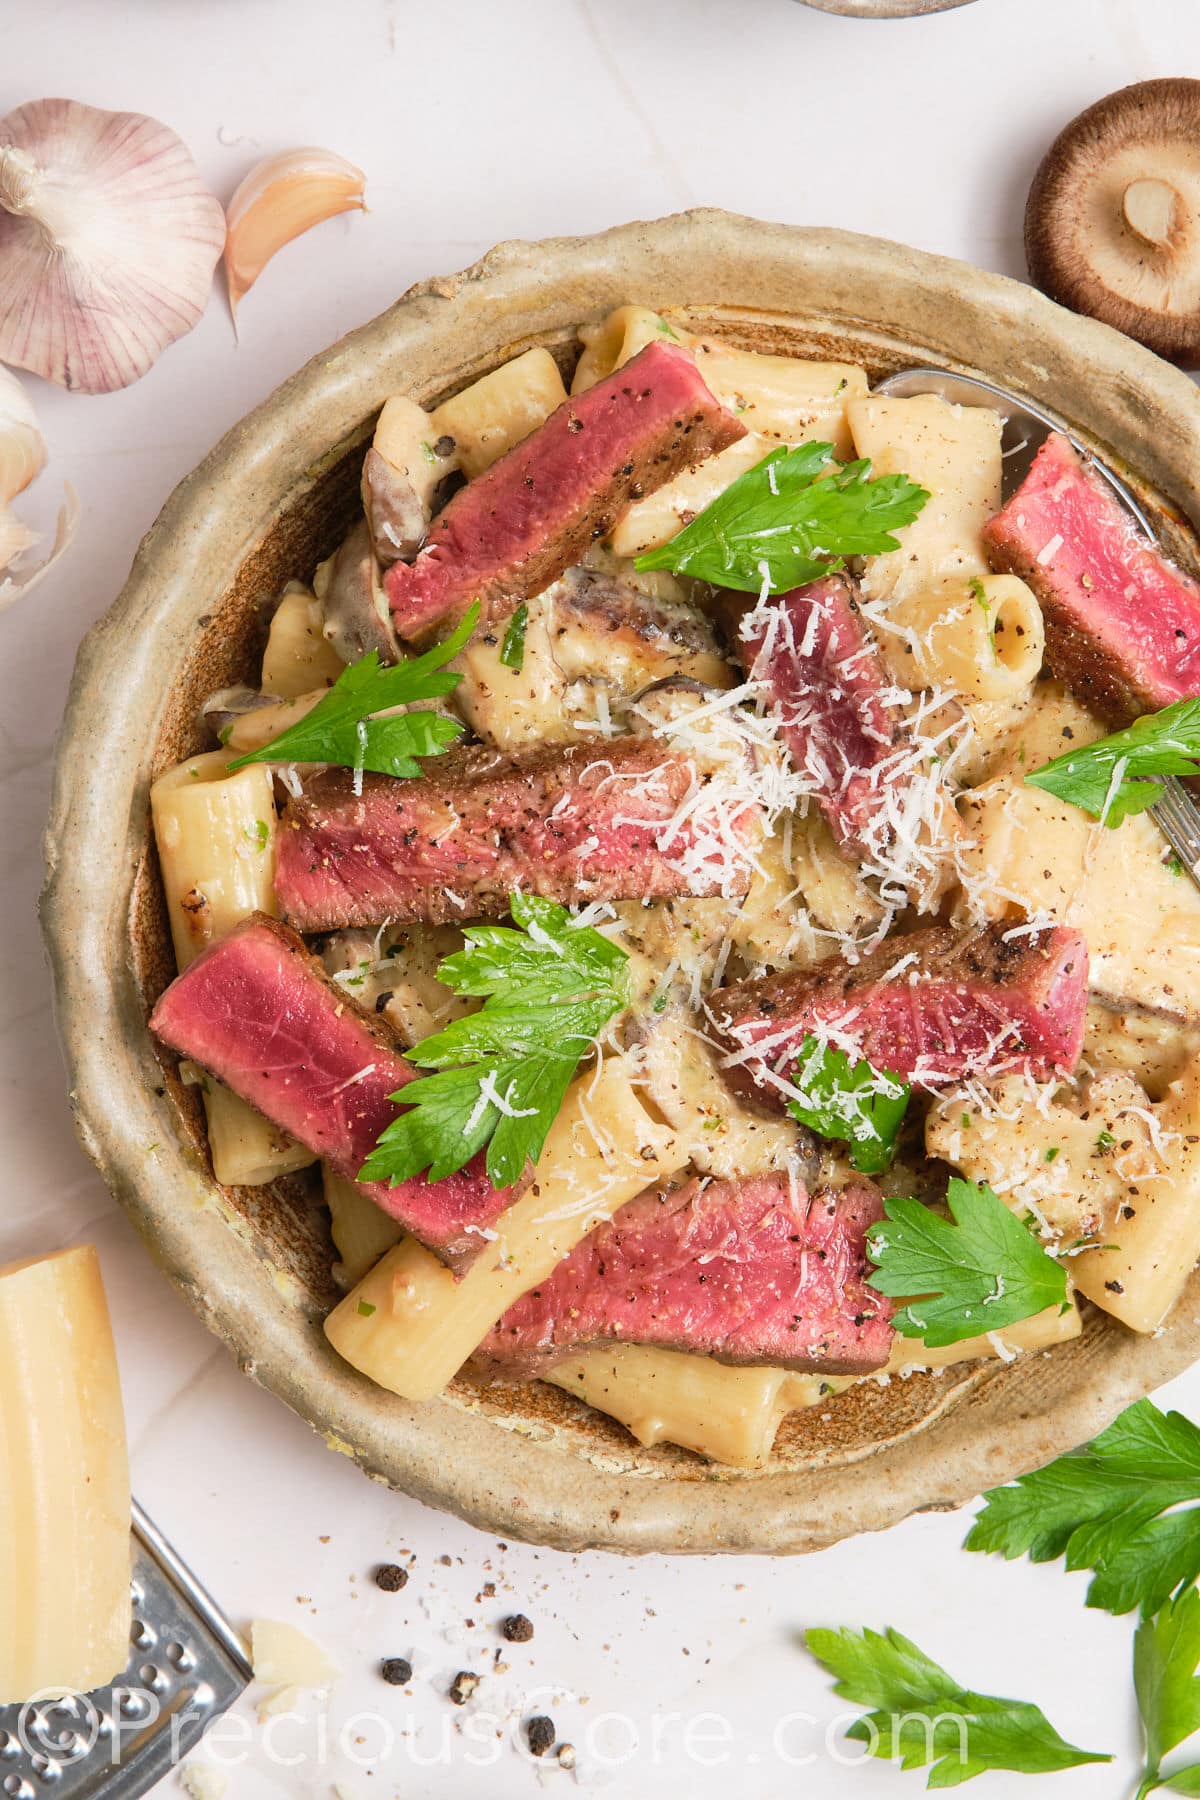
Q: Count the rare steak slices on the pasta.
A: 7